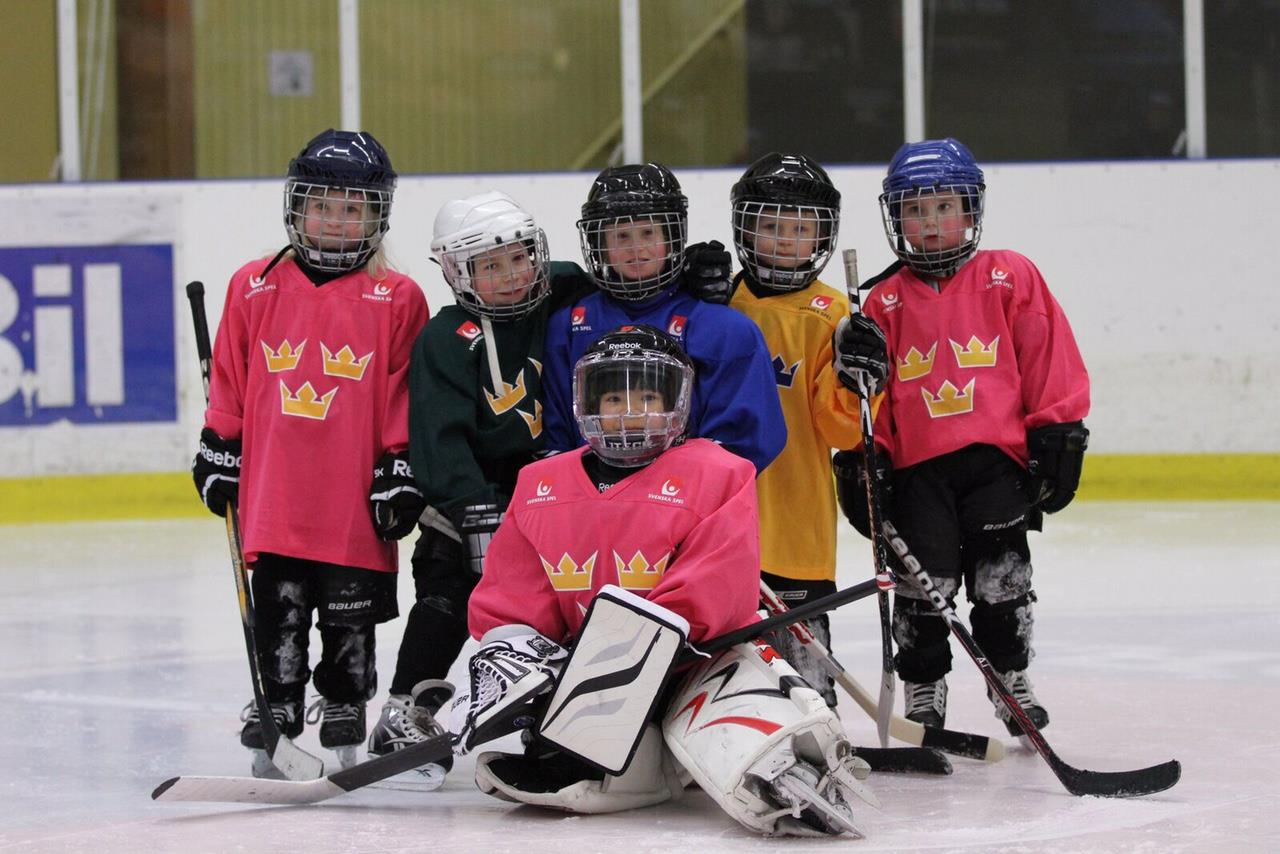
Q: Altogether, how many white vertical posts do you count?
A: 5